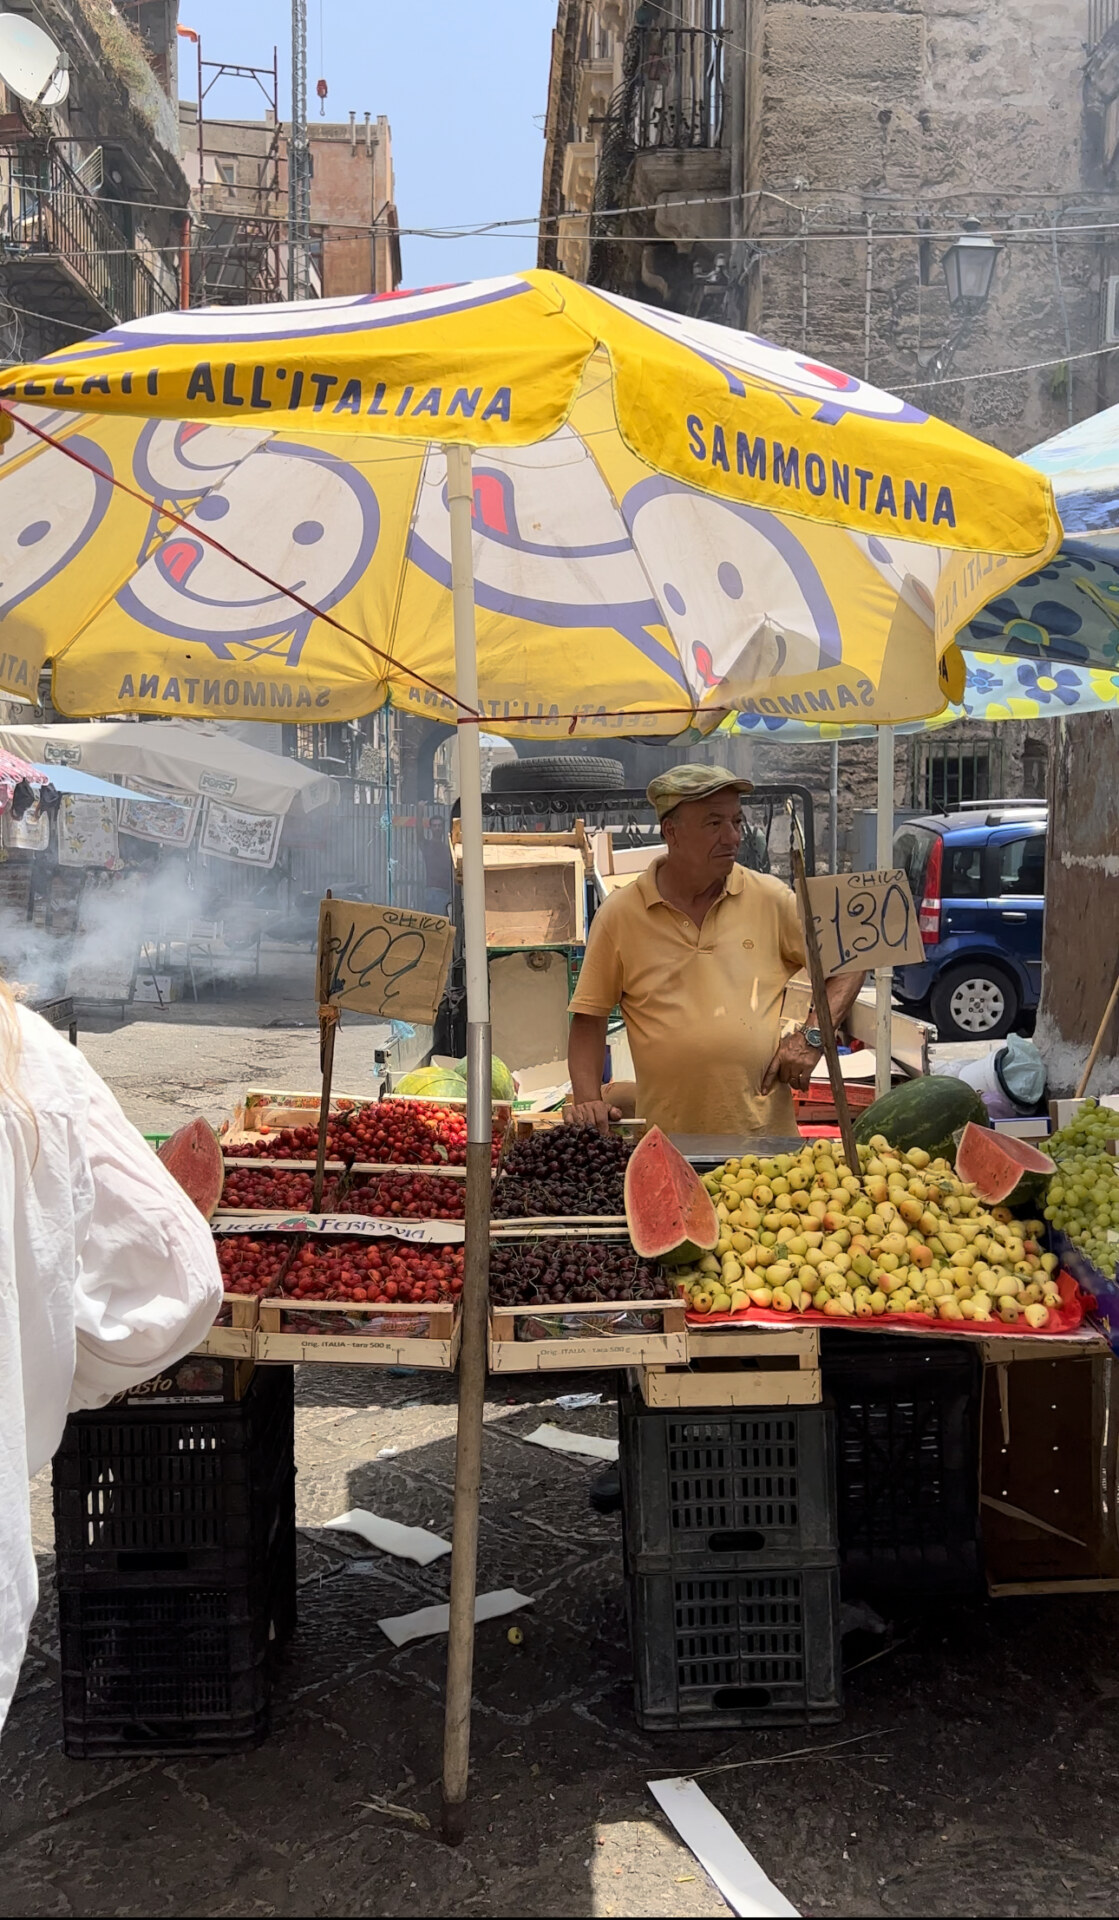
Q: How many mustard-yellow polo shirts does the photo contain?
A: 1